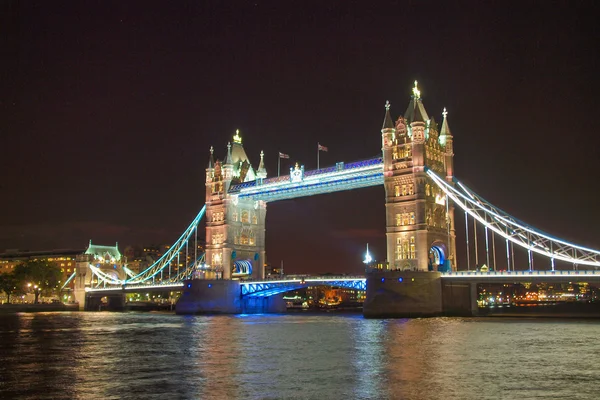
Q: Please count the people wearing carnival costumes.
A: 0